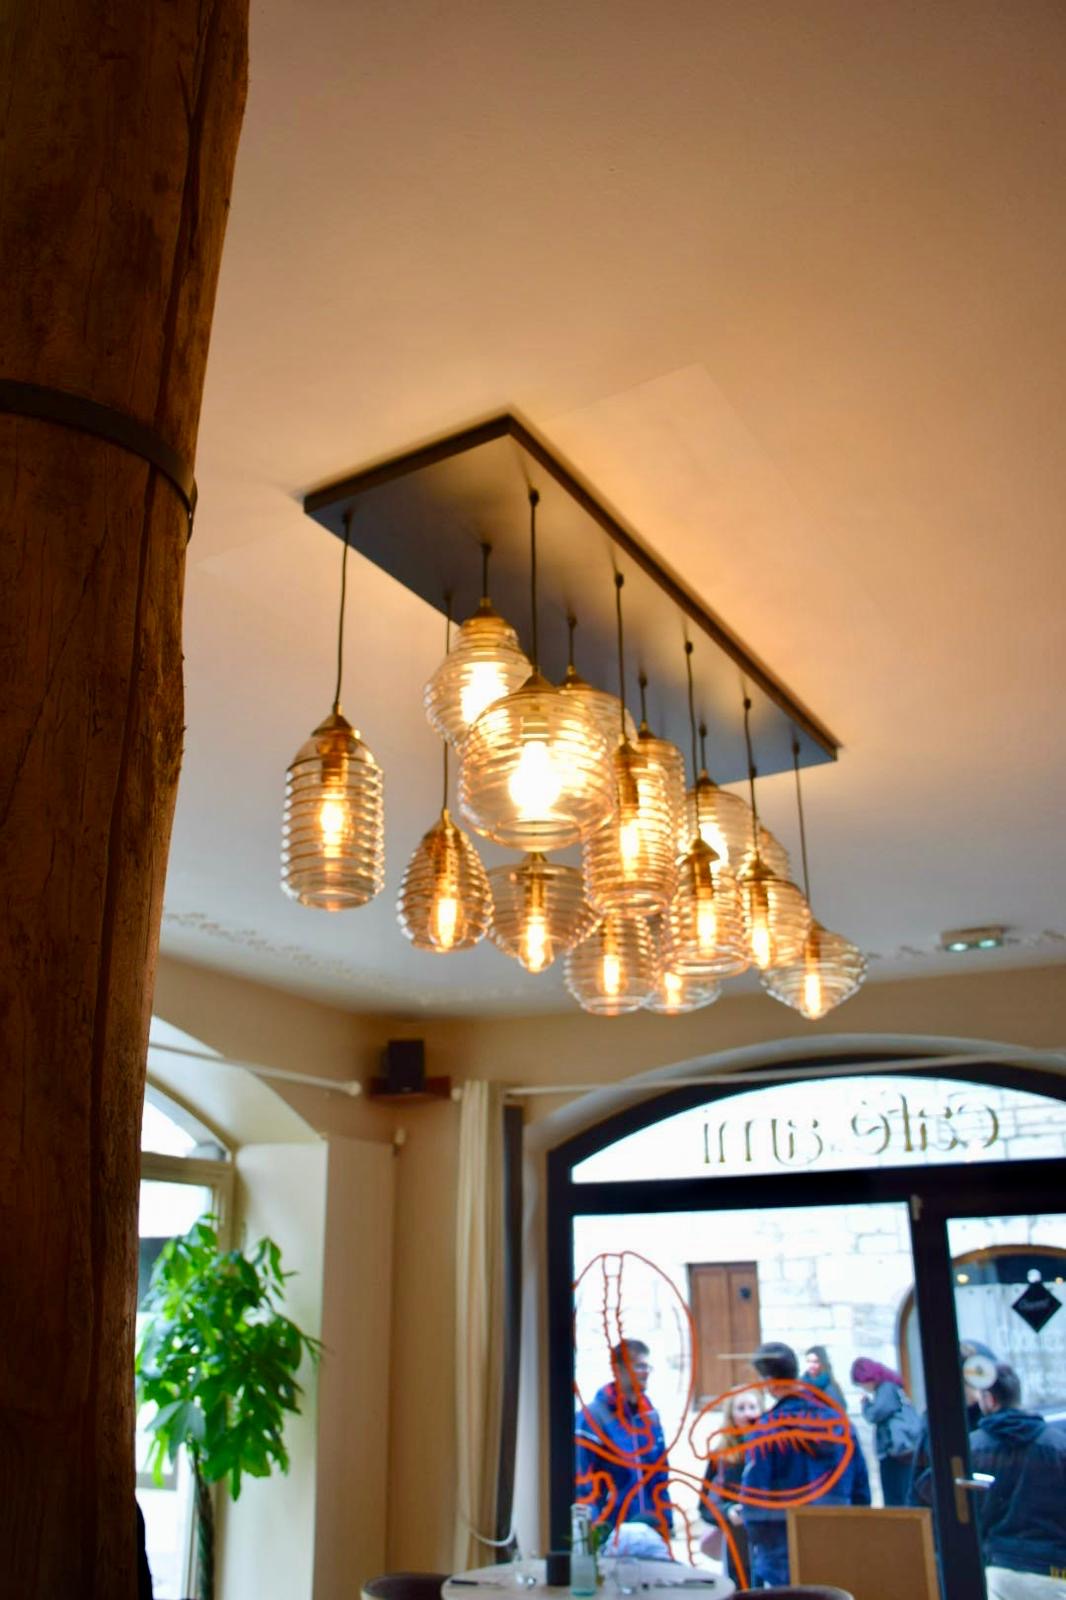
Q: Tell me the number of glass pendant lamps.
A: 15